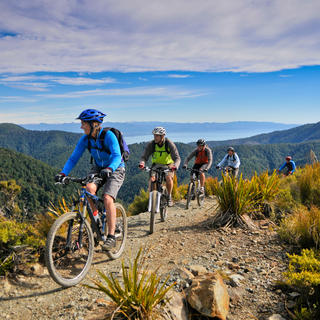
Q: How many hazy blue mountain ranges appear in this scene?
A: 1